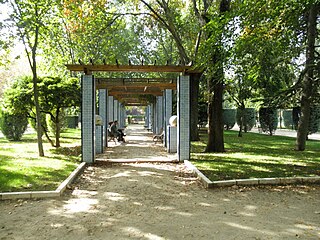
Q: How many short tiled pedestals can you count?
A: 2